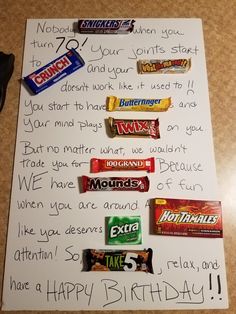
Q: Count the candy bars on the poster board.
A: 8